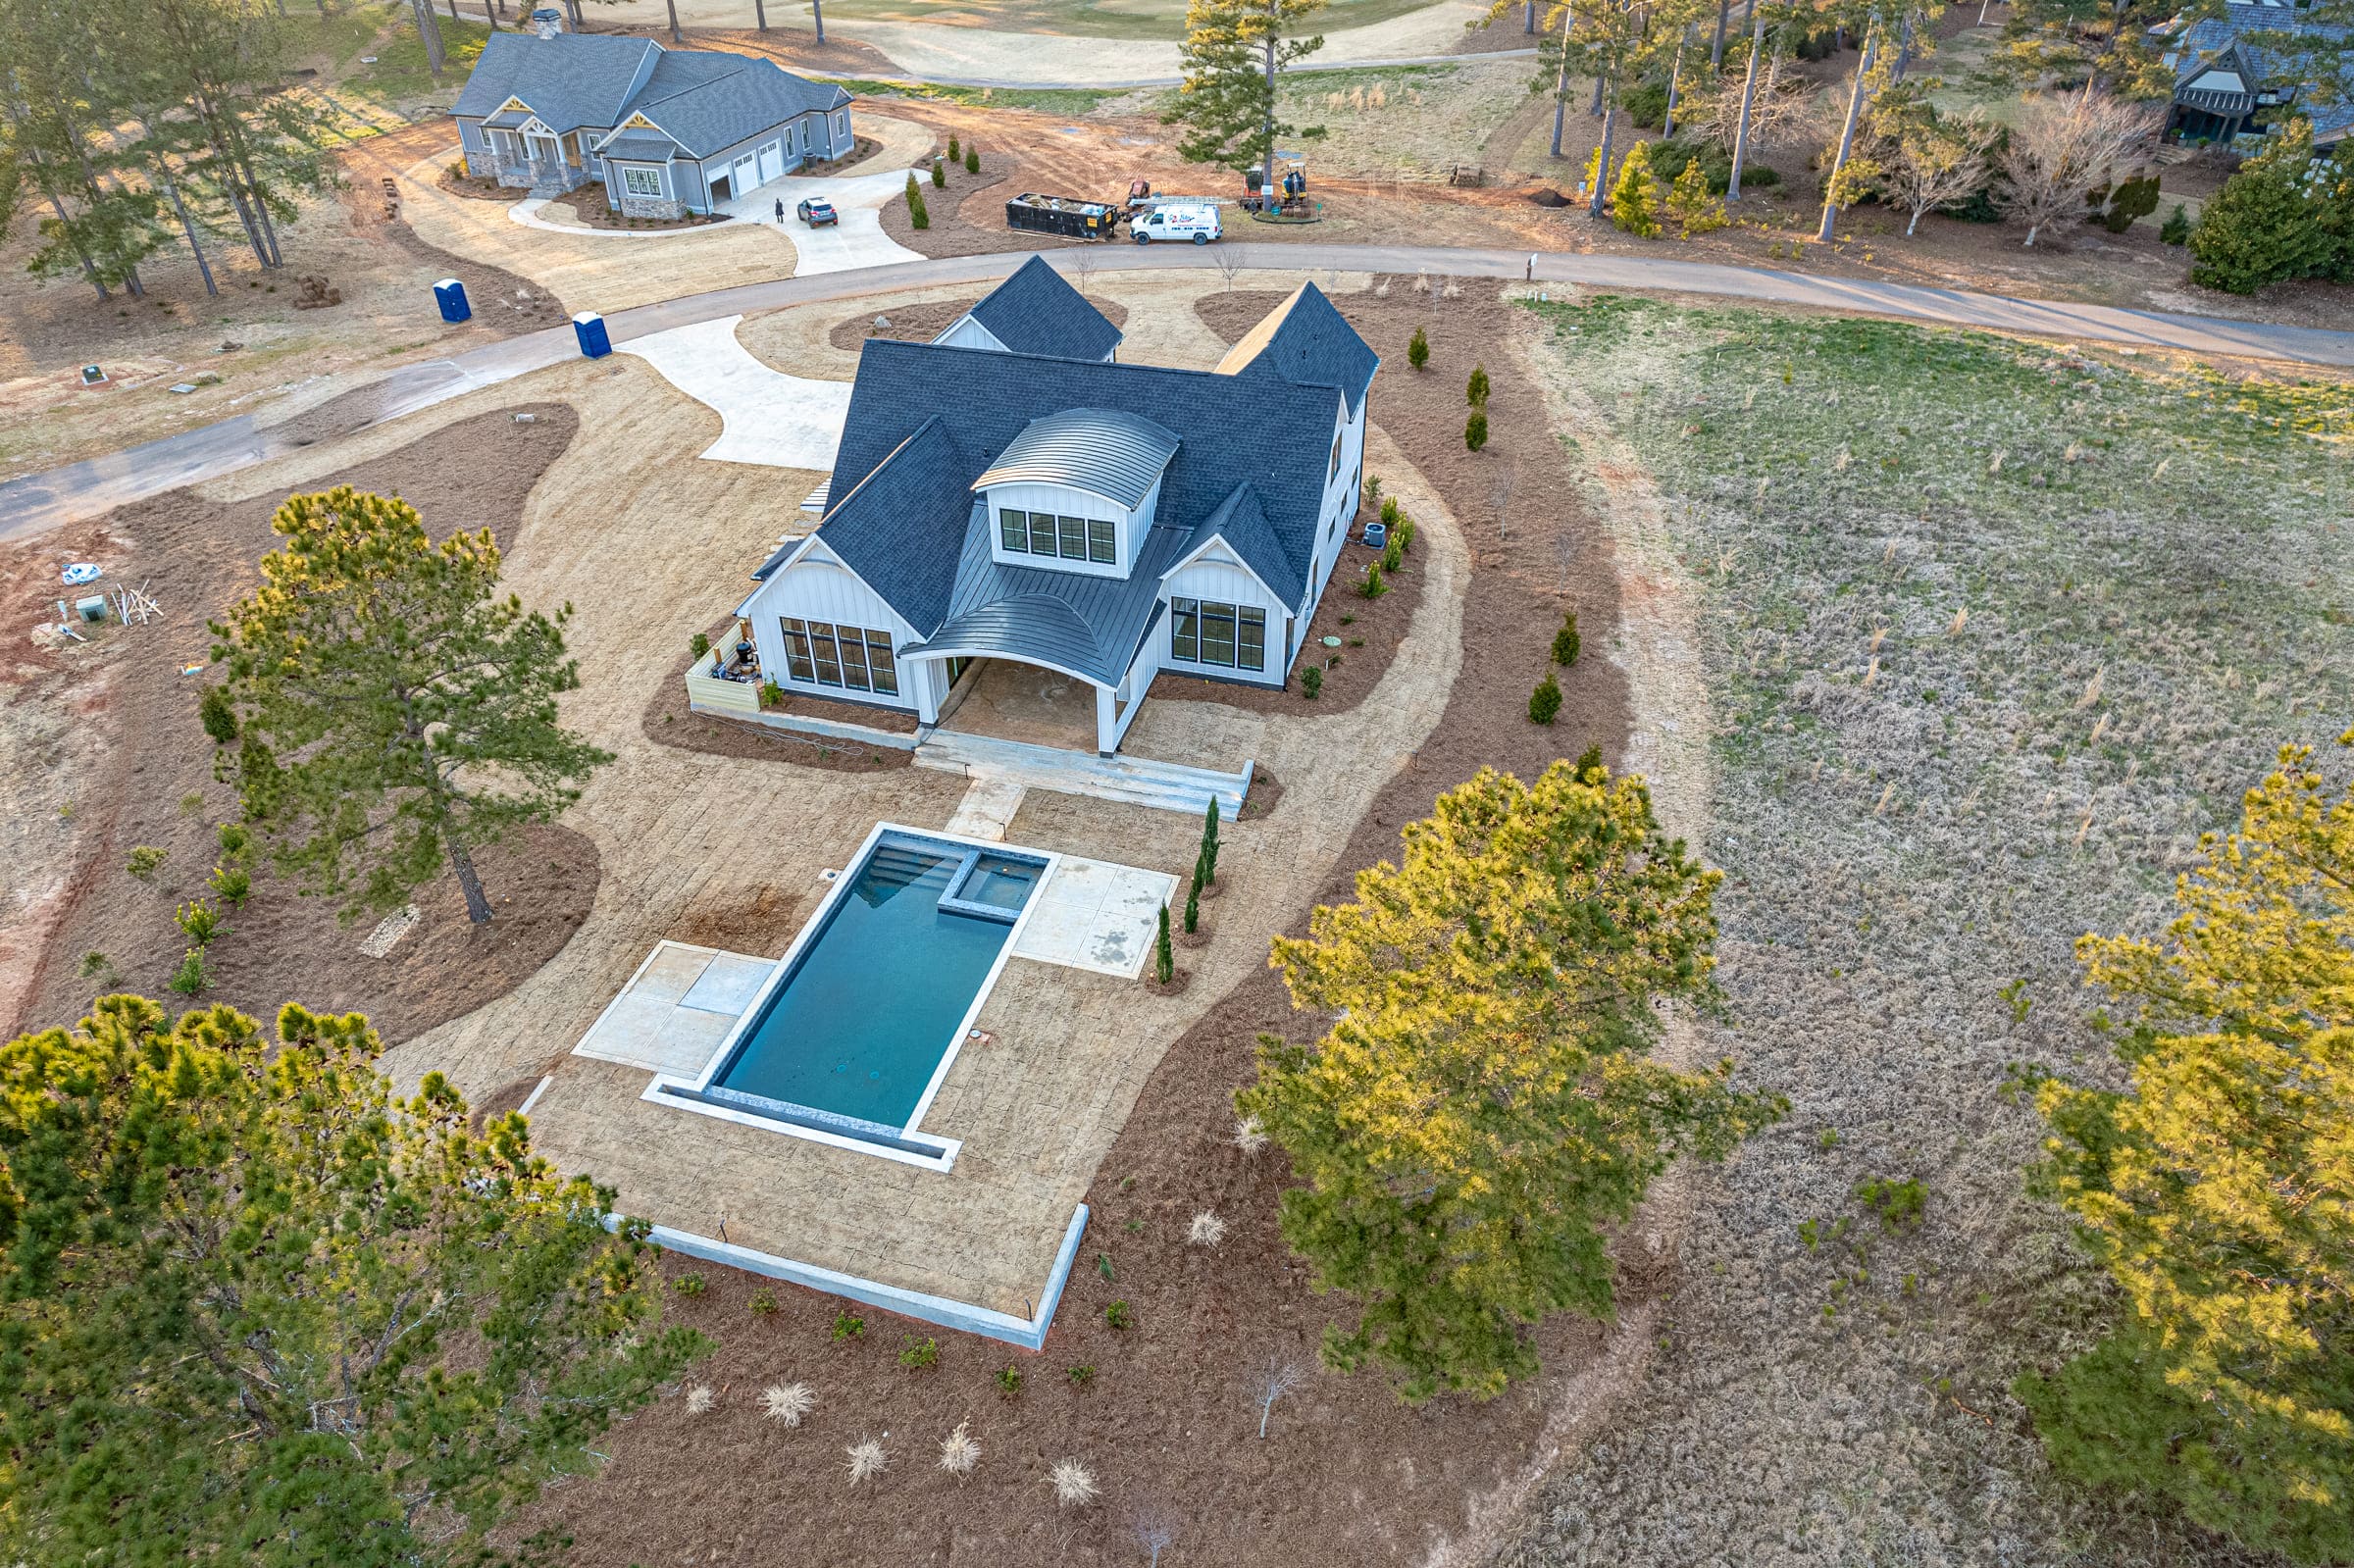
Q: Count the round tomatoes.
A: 0